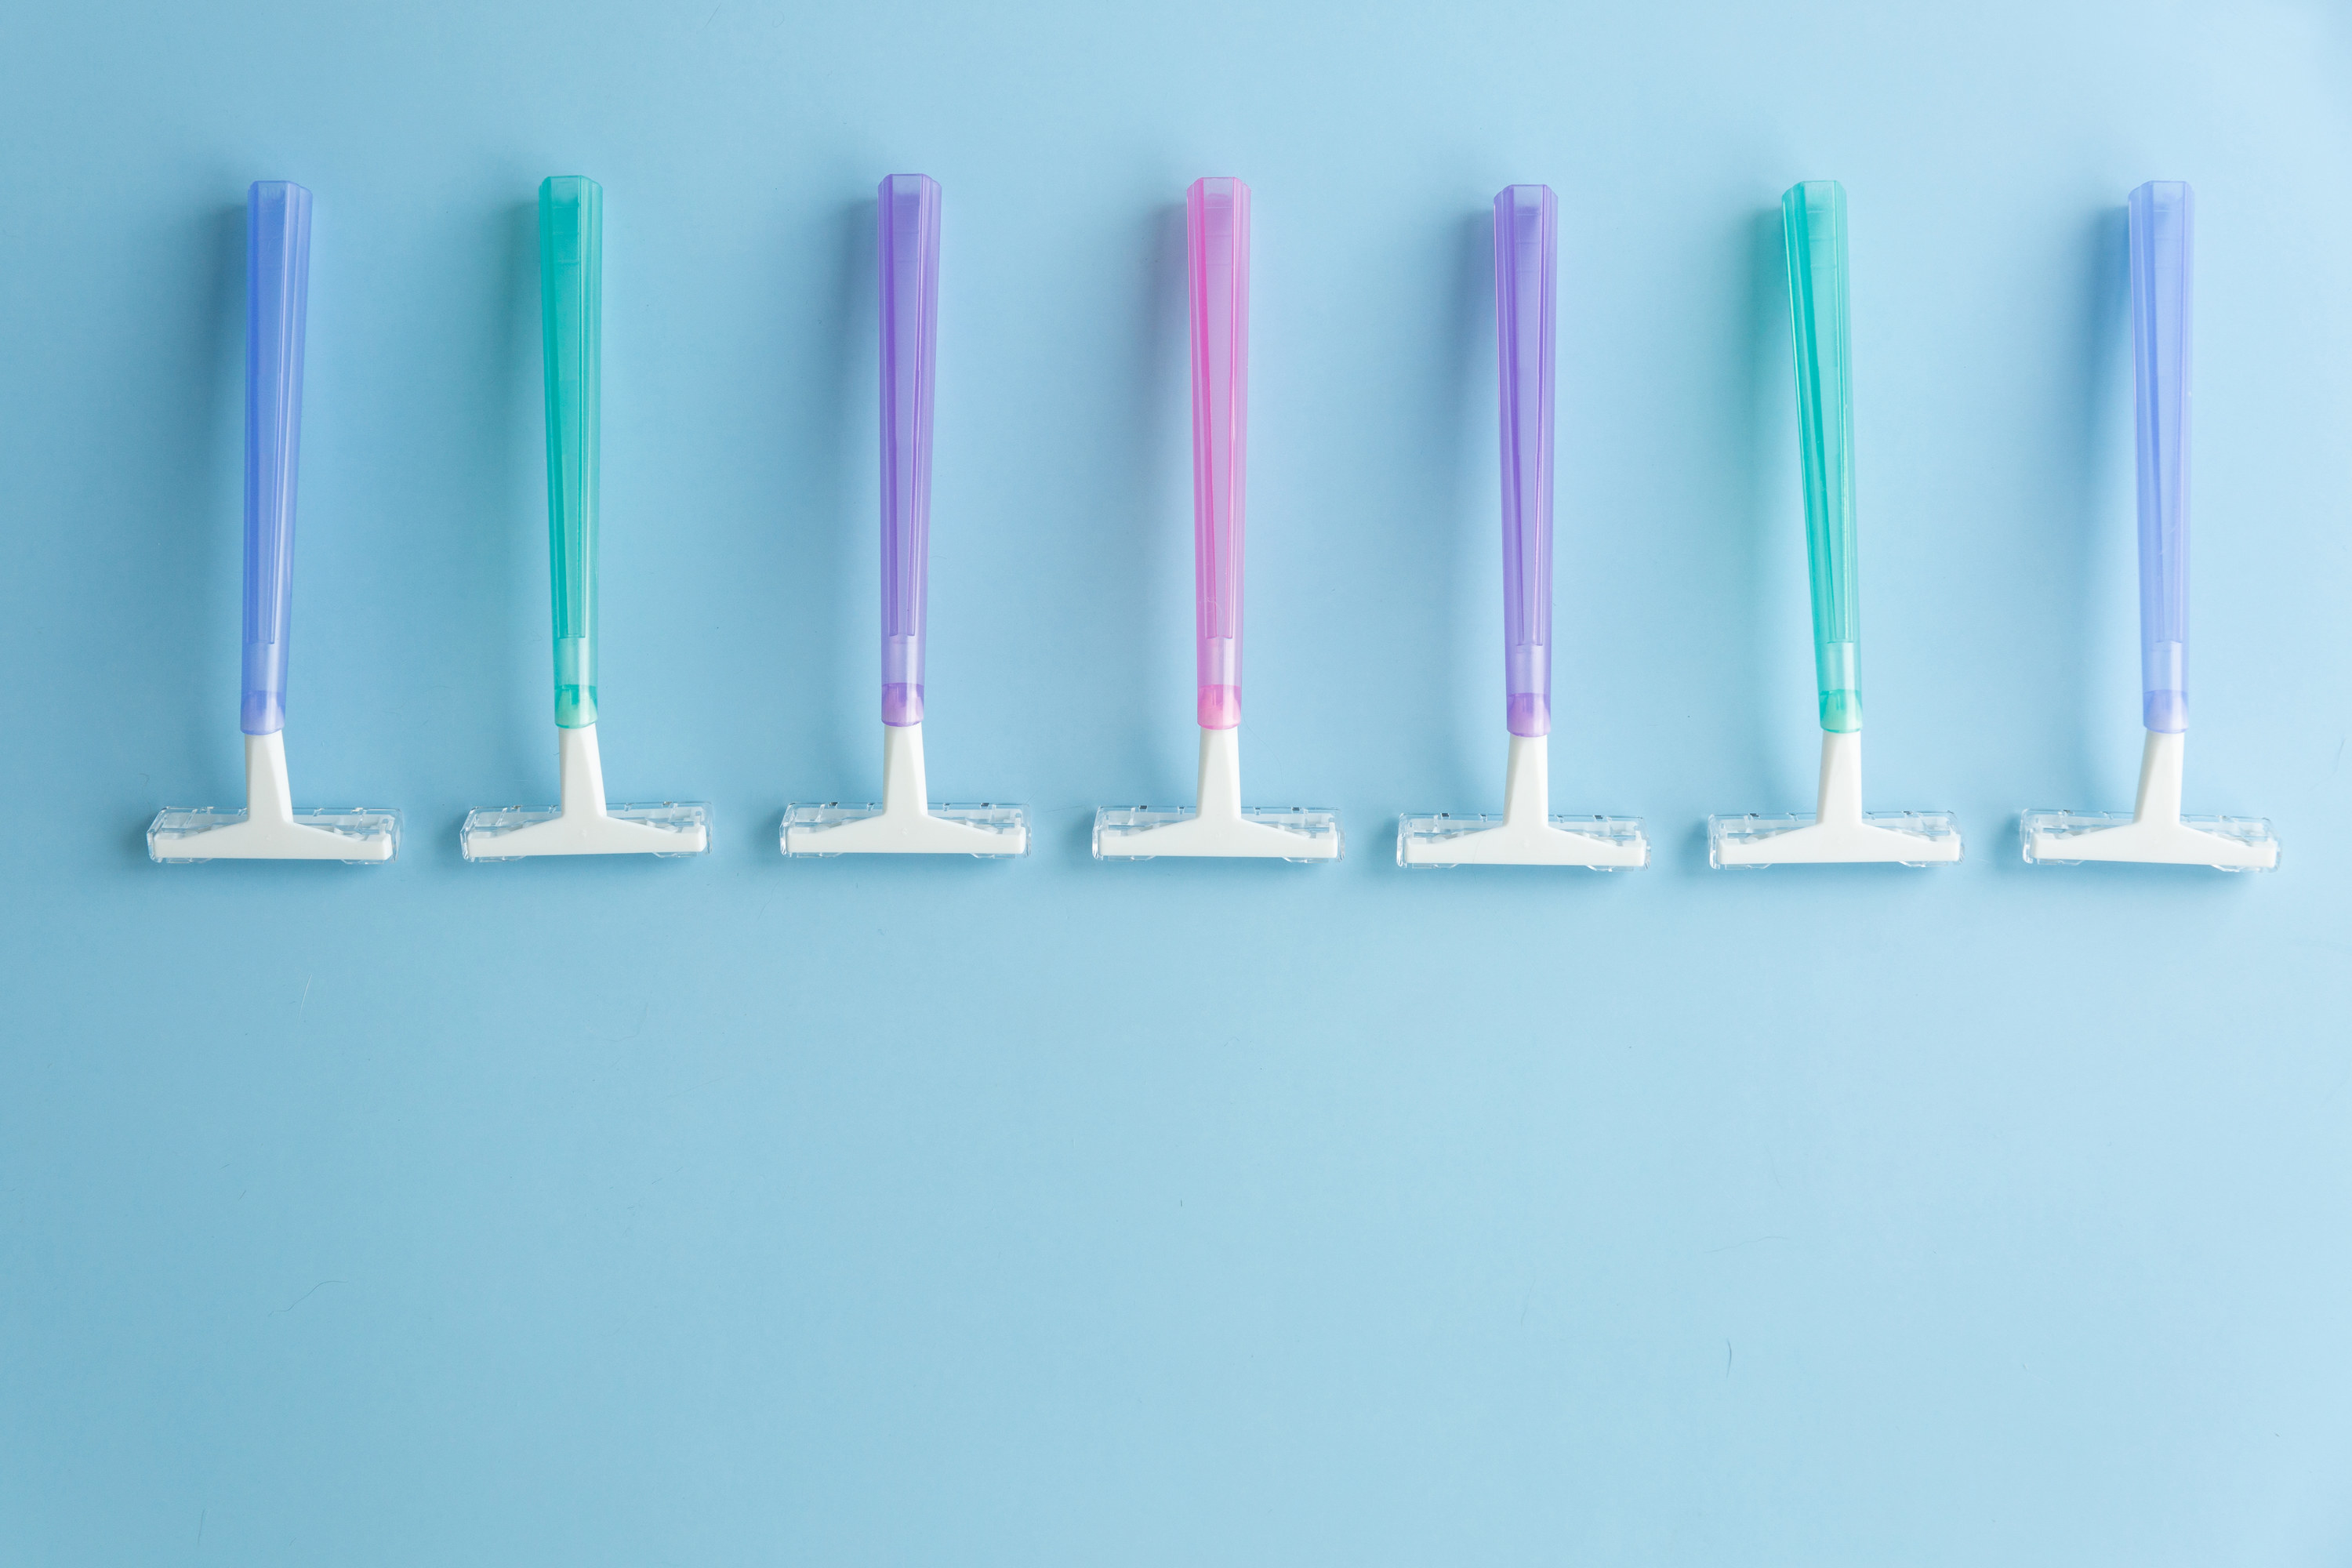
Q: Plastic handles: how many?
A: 7